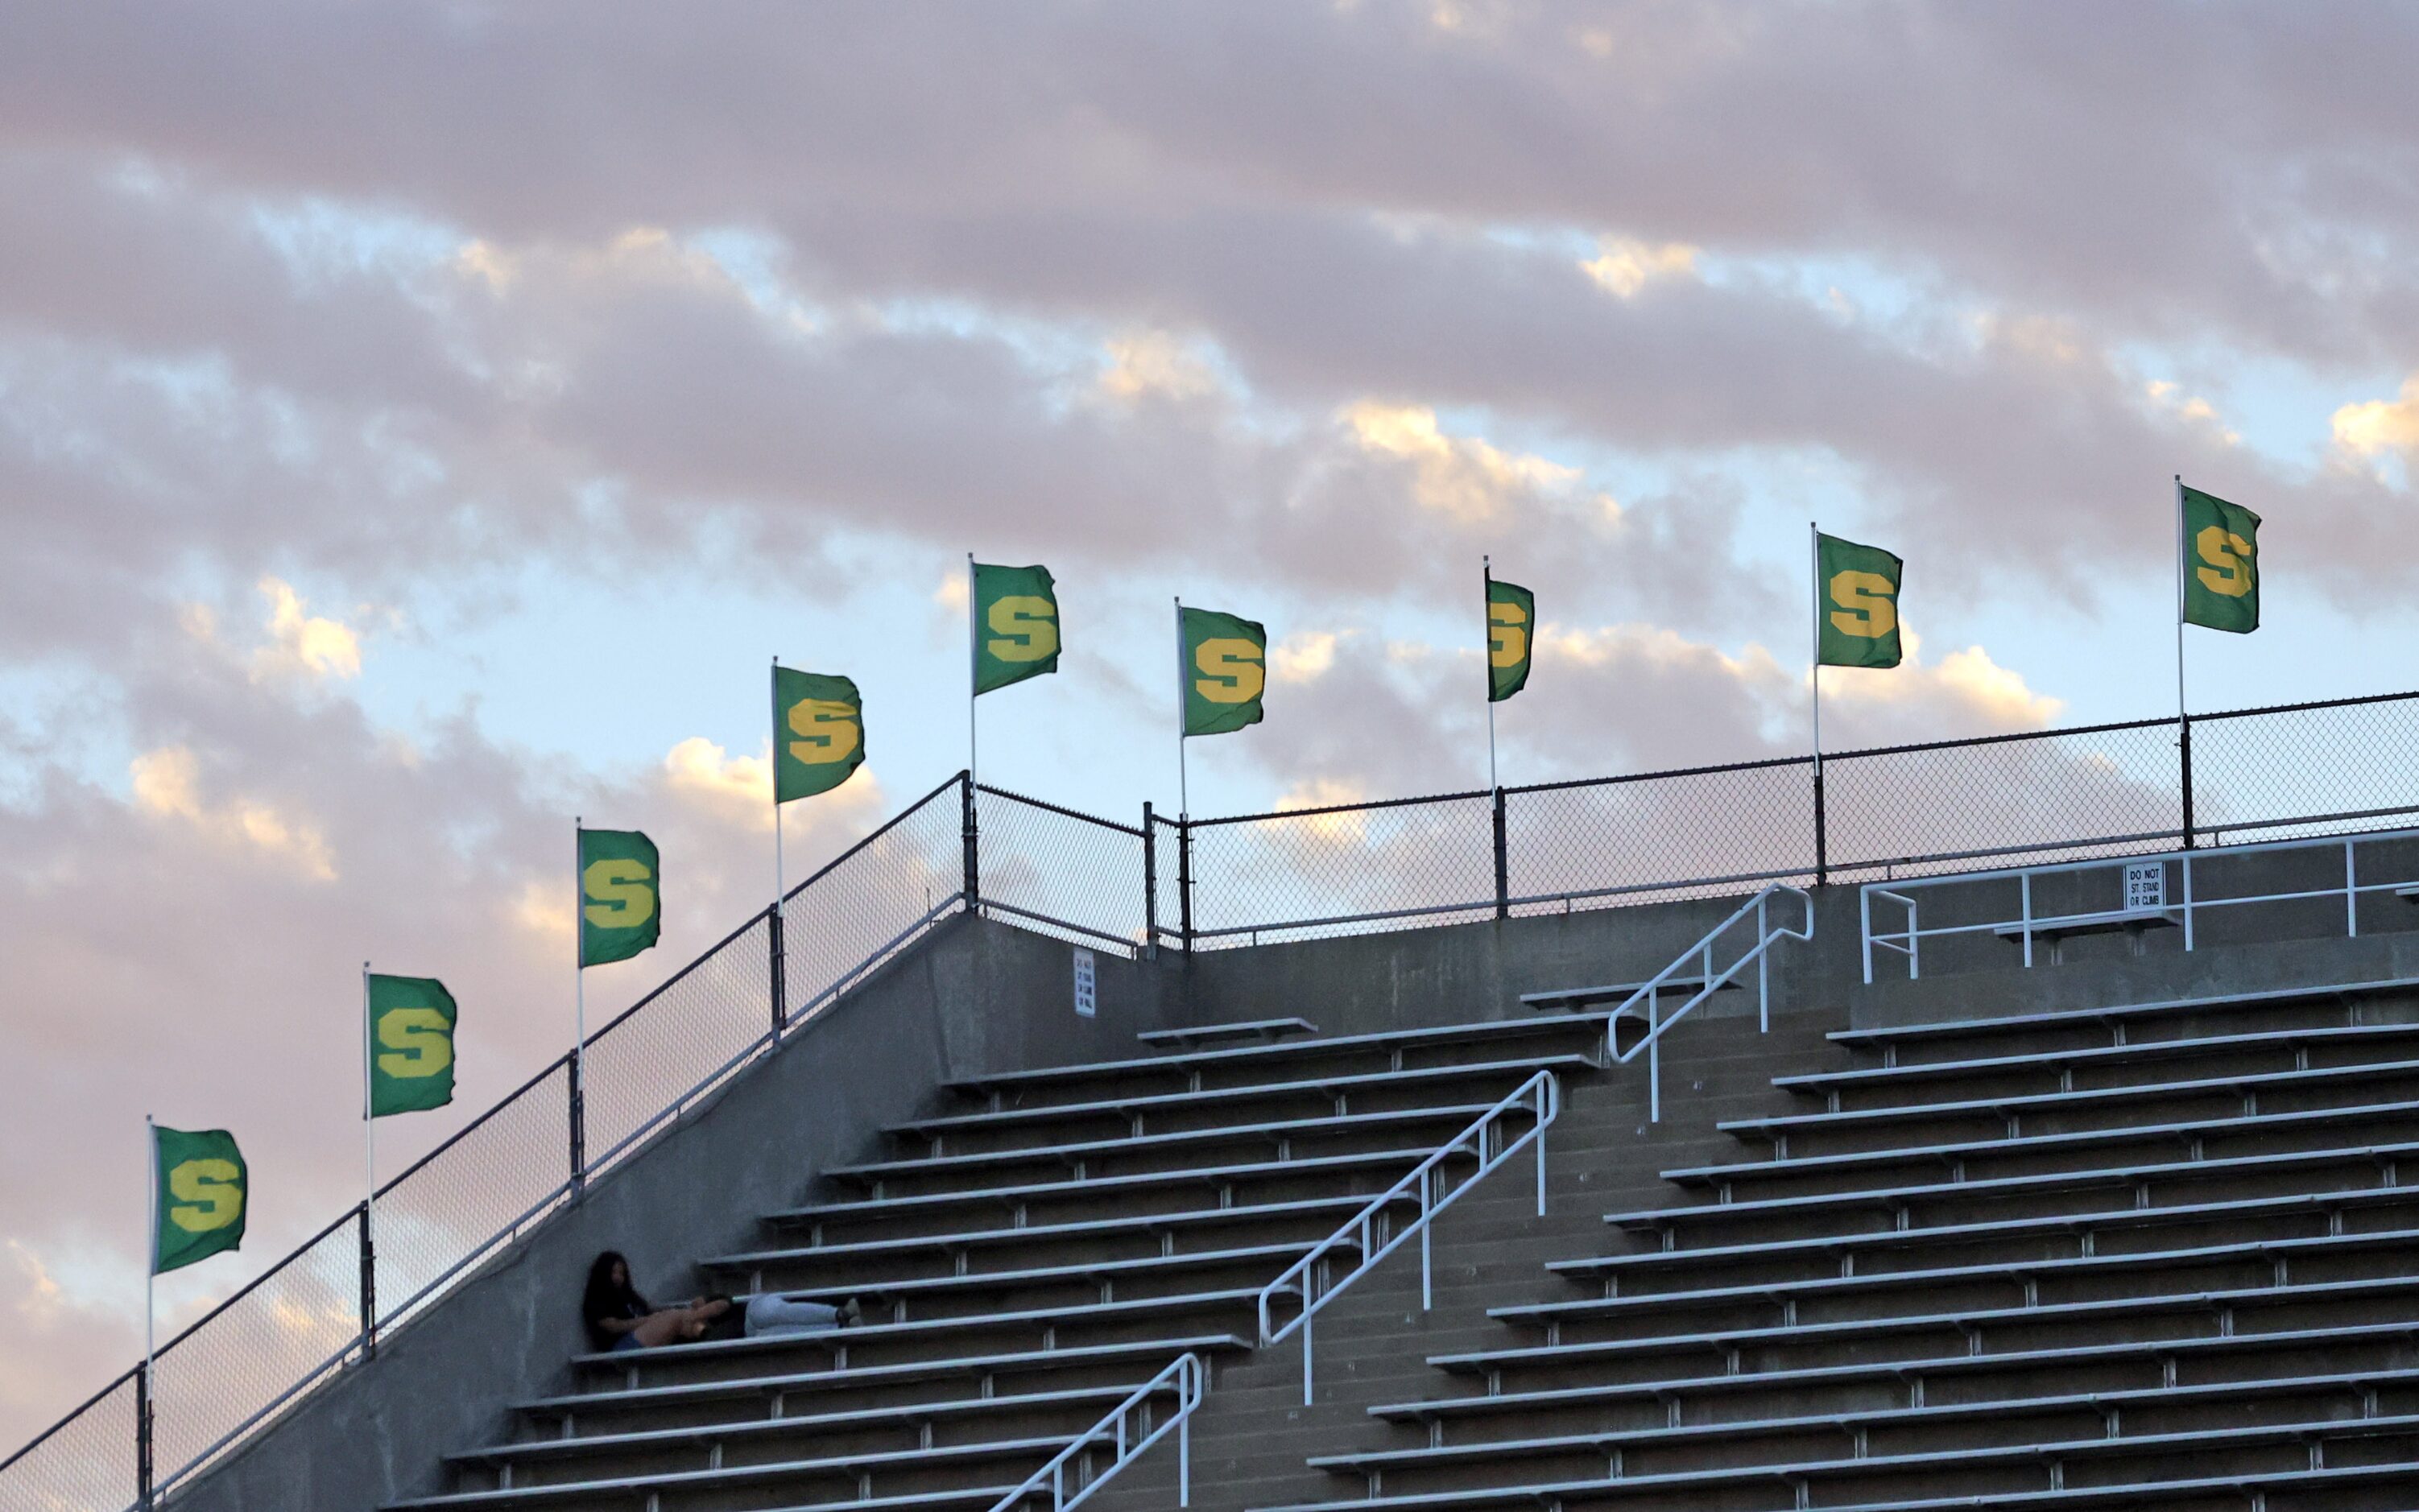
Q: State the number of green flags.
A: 9